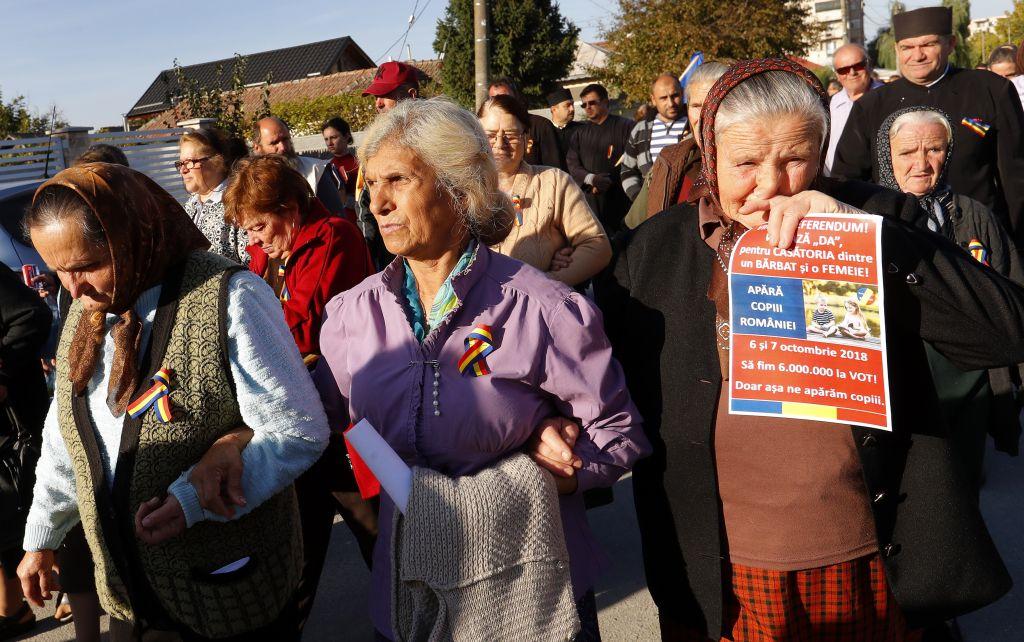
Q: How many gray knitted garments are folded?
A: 1